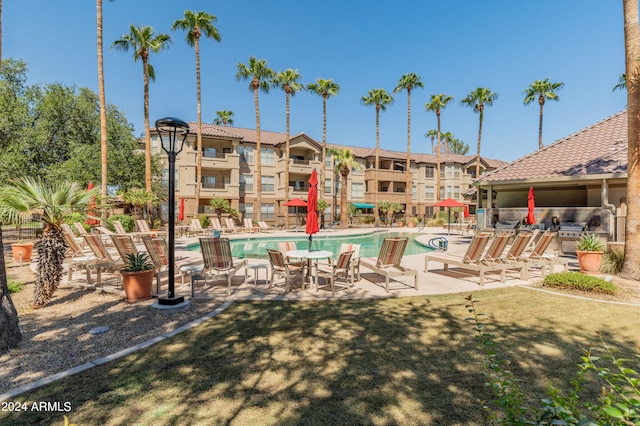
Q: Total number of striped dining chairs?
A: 4